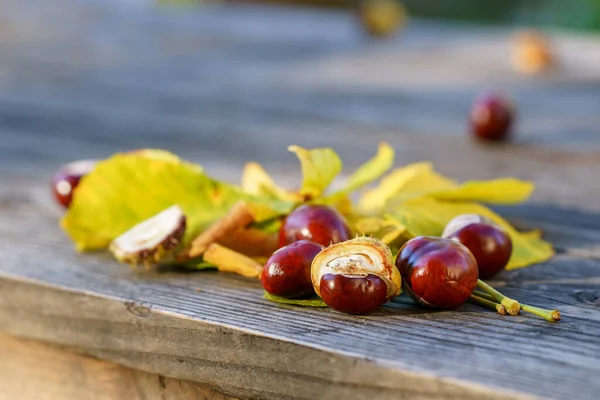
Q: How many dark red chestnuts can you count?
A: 7